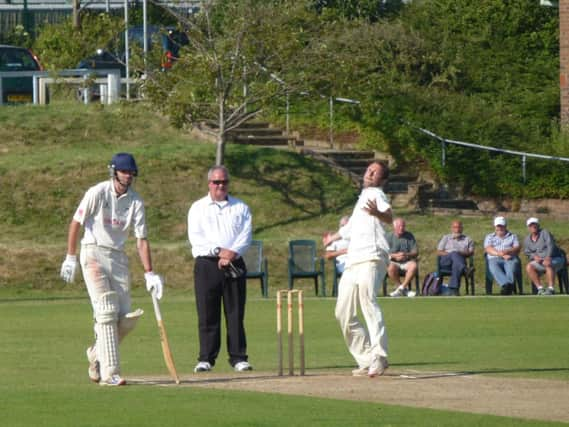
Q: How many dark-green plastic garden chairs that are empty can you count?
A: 2